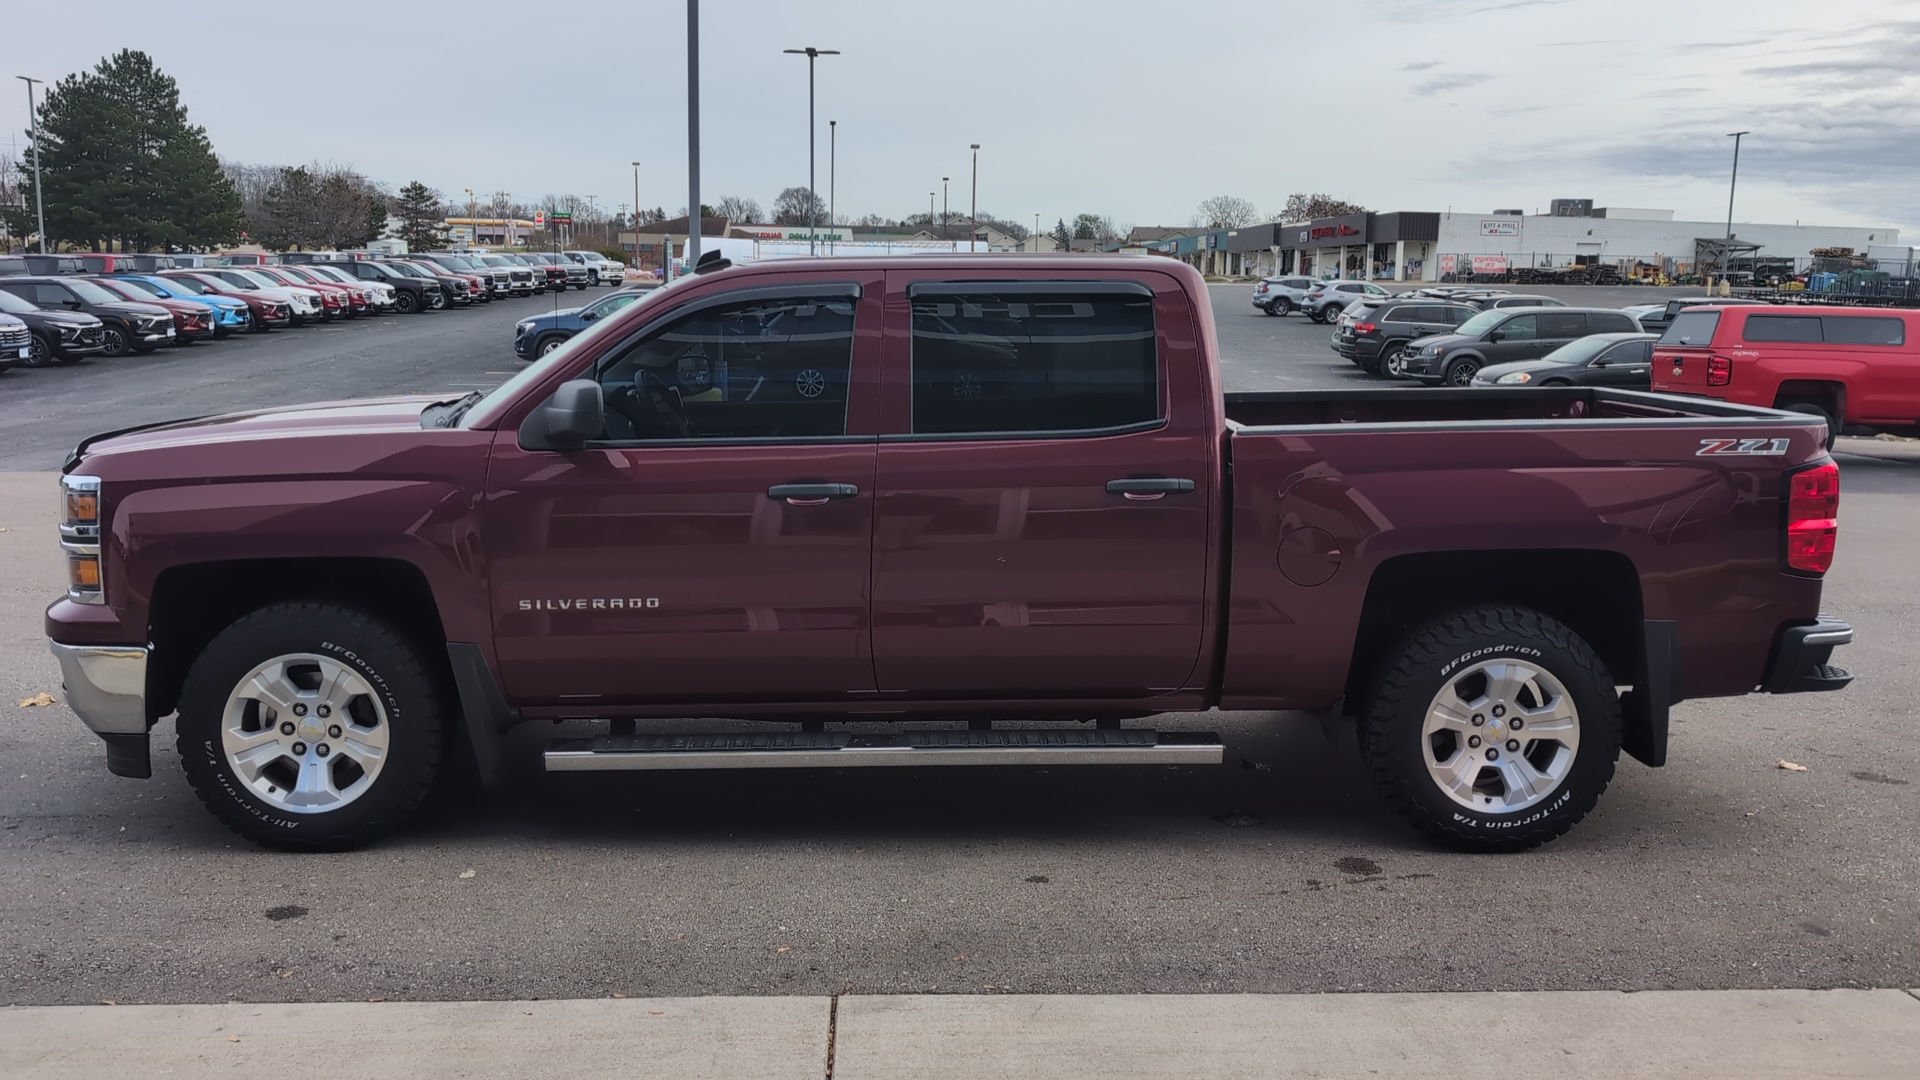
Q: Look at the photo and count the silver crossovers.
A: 2